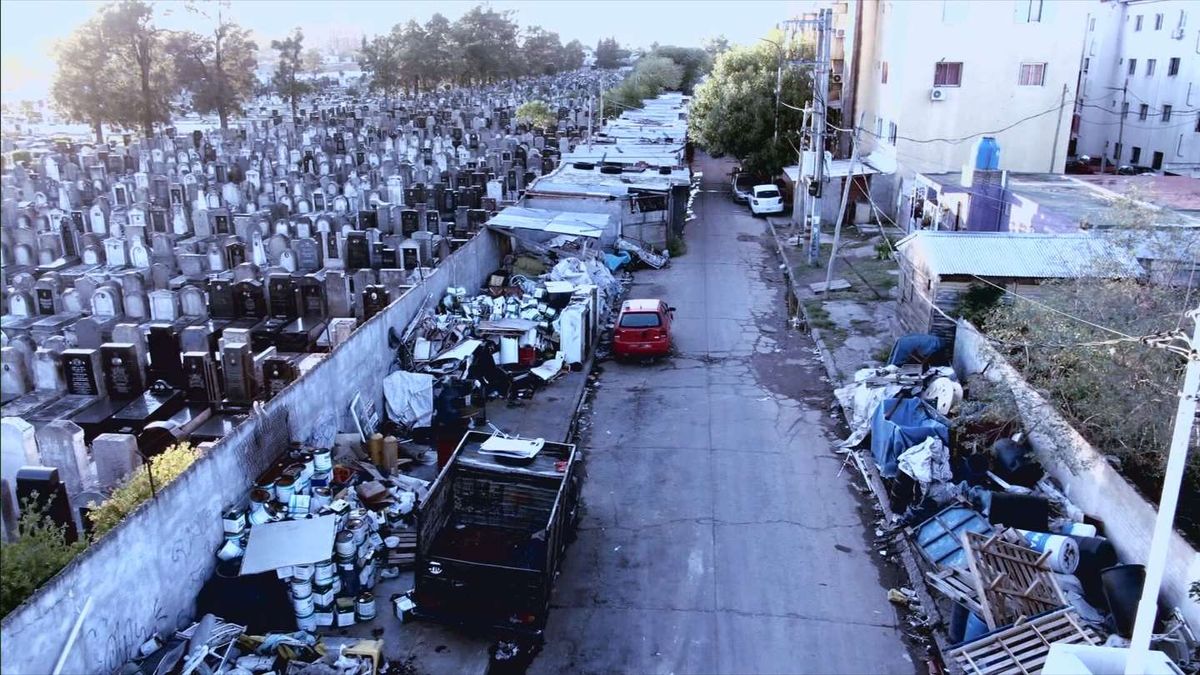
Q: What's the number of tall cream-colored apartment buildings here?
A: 2